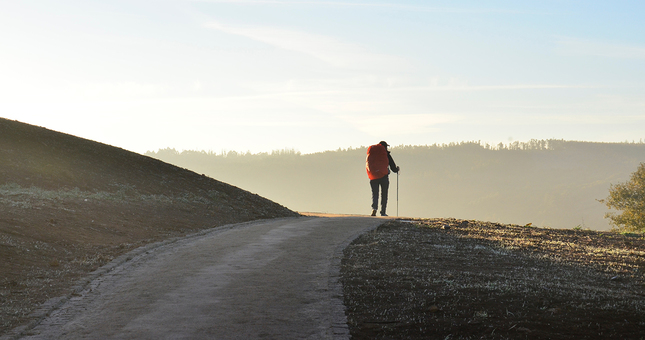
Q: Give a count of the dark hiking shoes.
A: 2